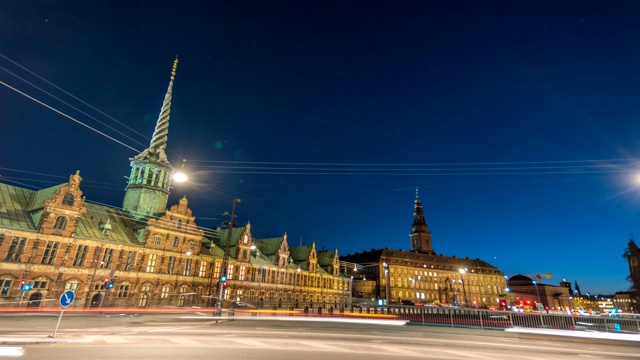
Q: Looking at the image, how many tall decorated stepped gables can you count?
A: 6